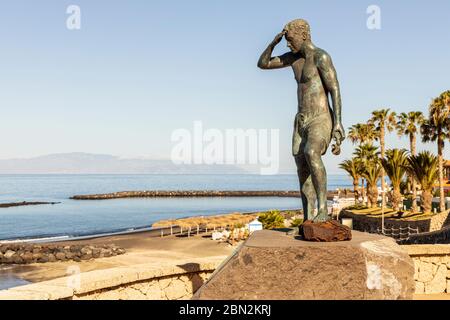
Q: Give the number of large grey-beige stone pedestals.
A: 1